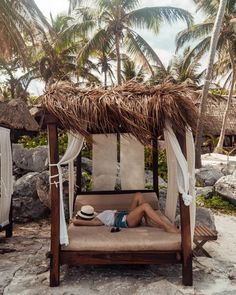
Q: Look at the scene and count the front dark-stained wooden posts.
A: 2